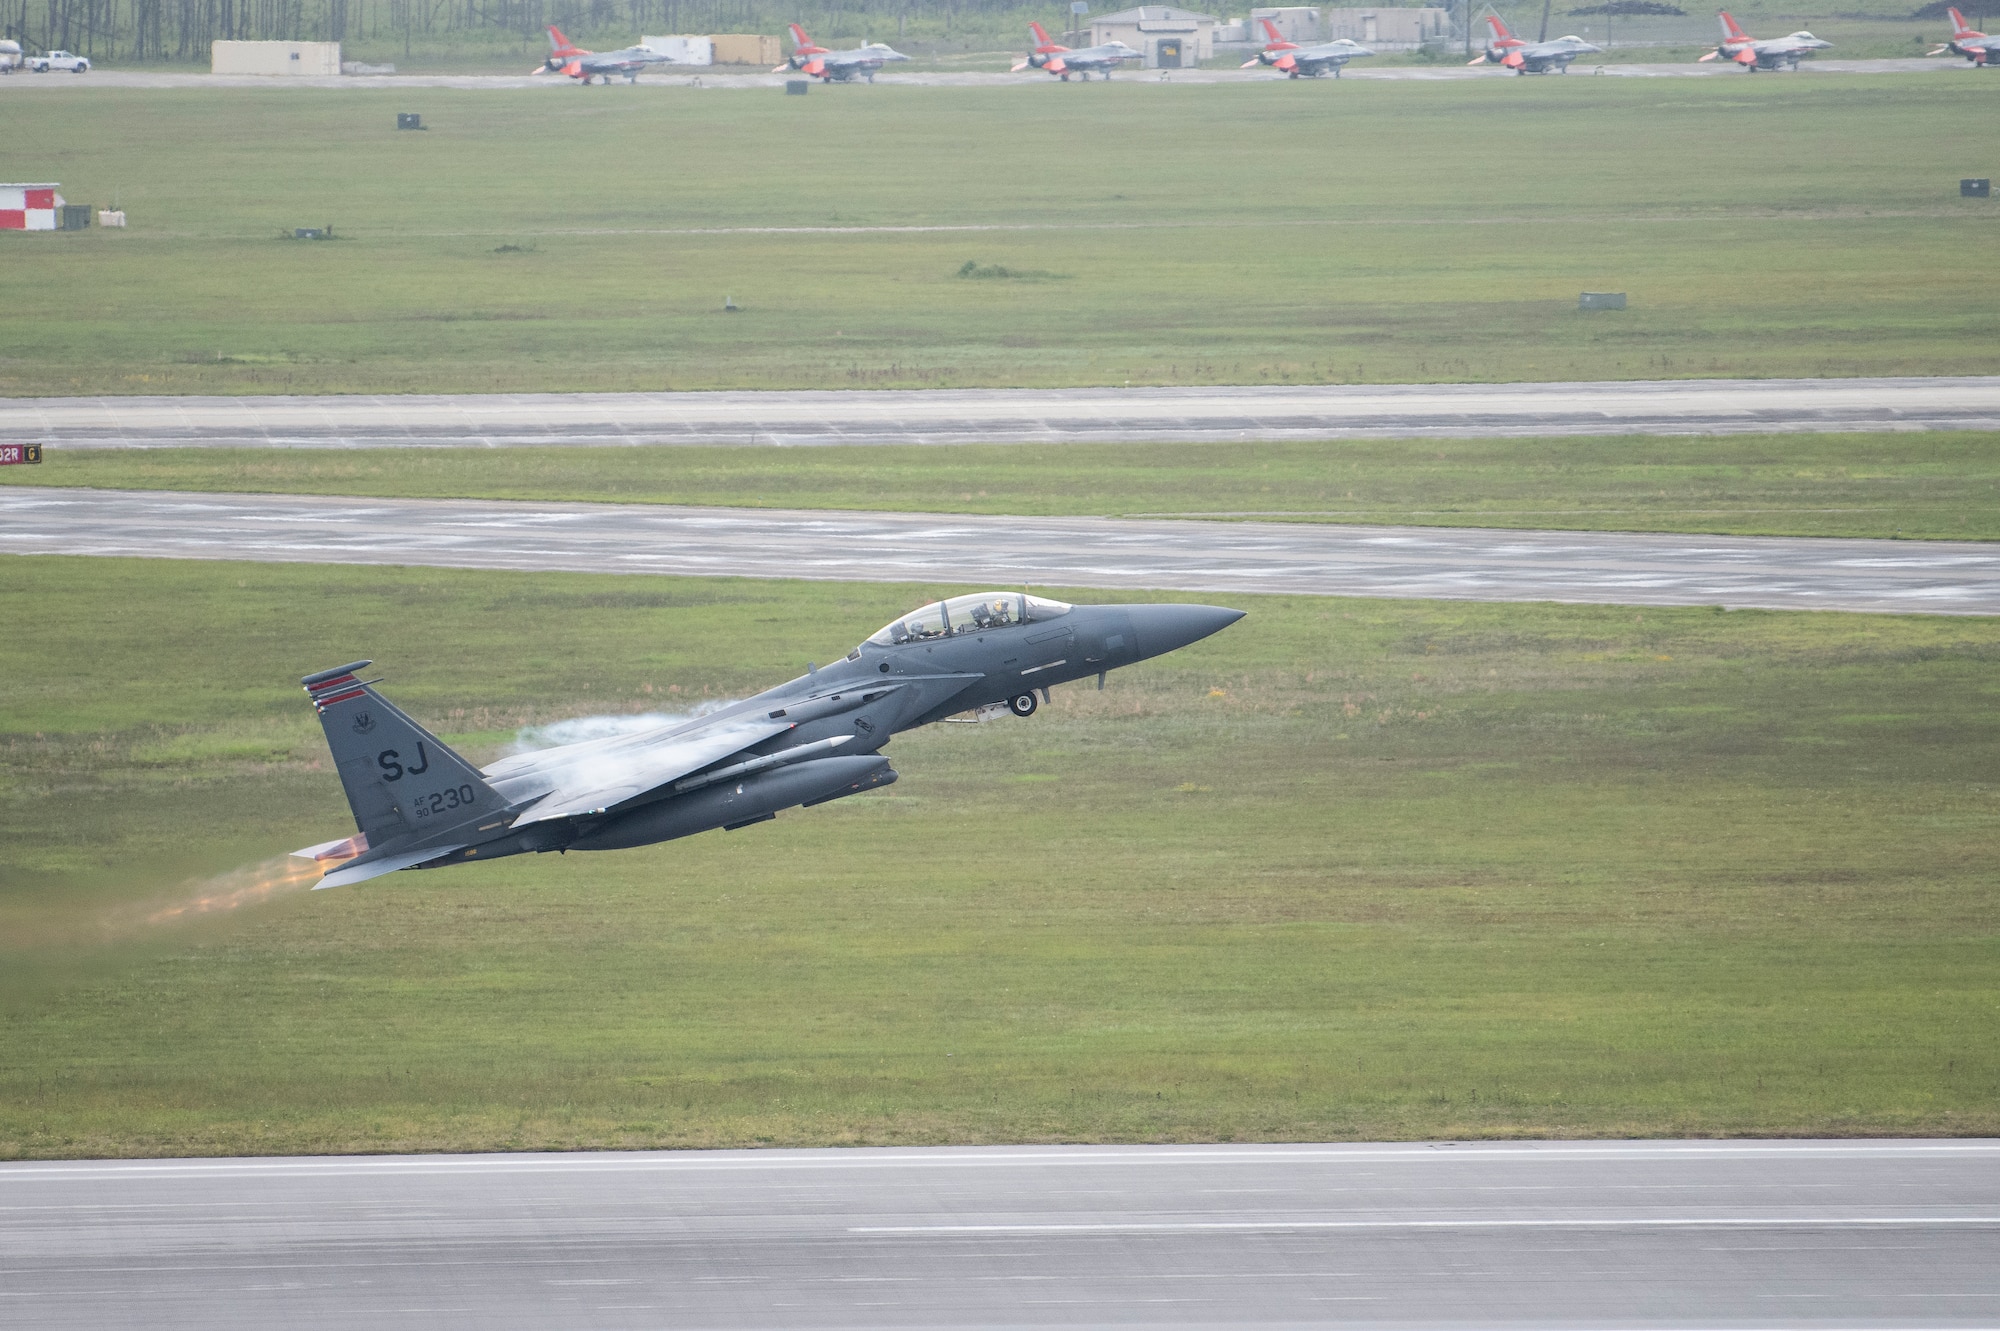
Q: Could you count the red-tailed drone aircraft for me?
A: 7